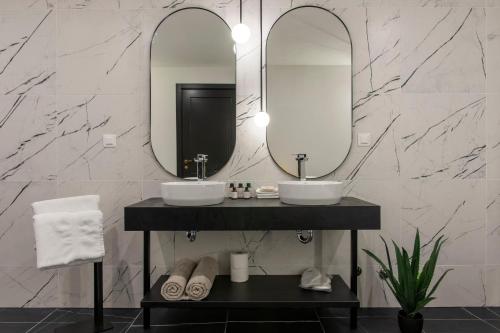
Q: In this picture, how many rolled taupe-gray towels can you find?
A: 2